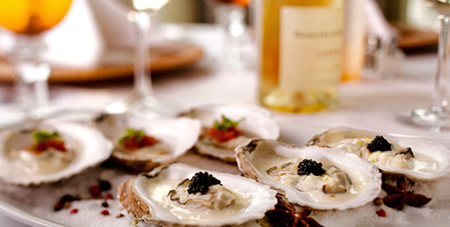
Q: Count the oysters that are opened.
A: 6